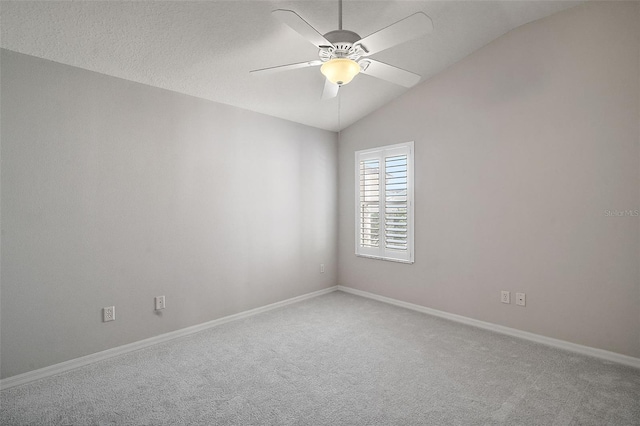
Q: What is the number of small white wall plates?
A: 5